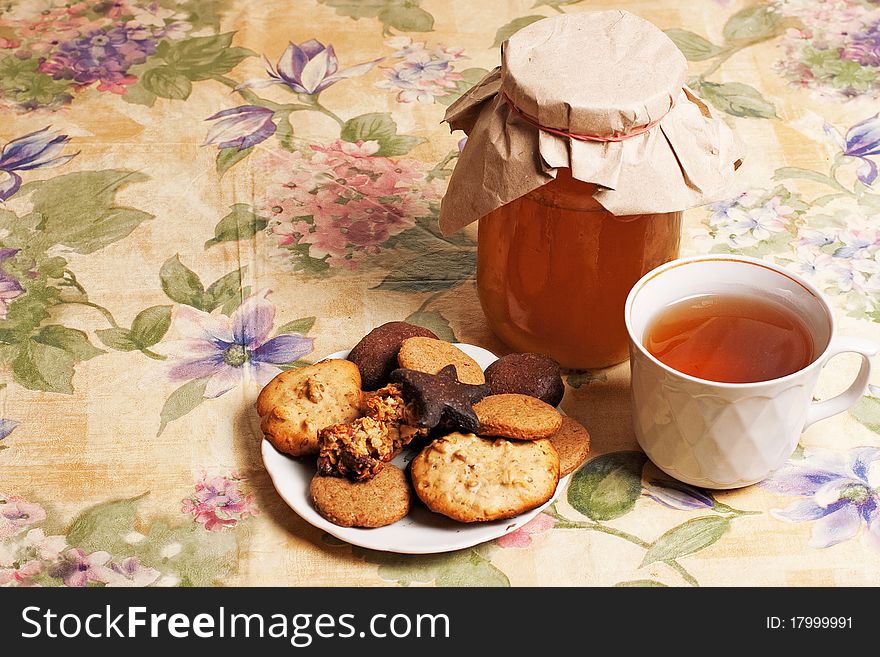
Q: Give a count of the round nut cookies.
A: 2